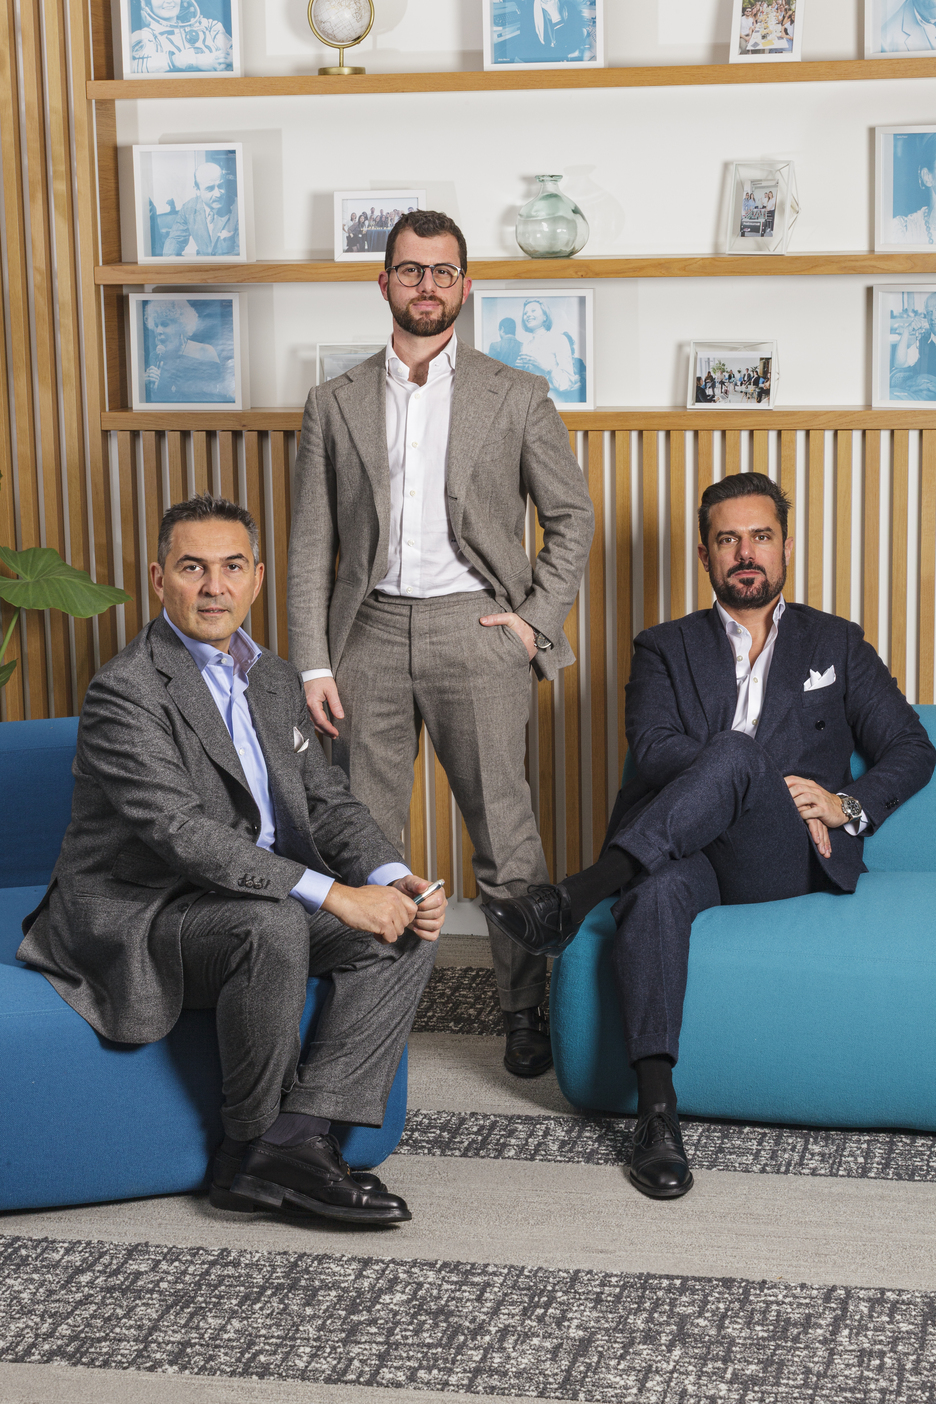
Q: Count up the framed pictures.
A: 13